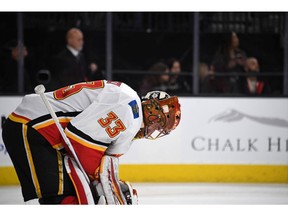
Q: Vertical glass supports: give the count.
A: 4